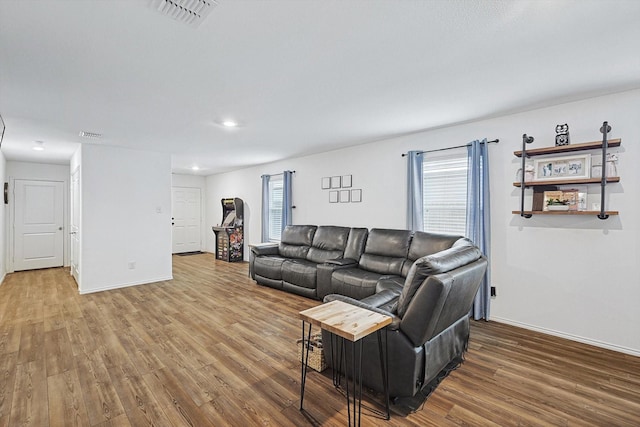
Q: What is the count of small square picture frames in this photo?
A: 6